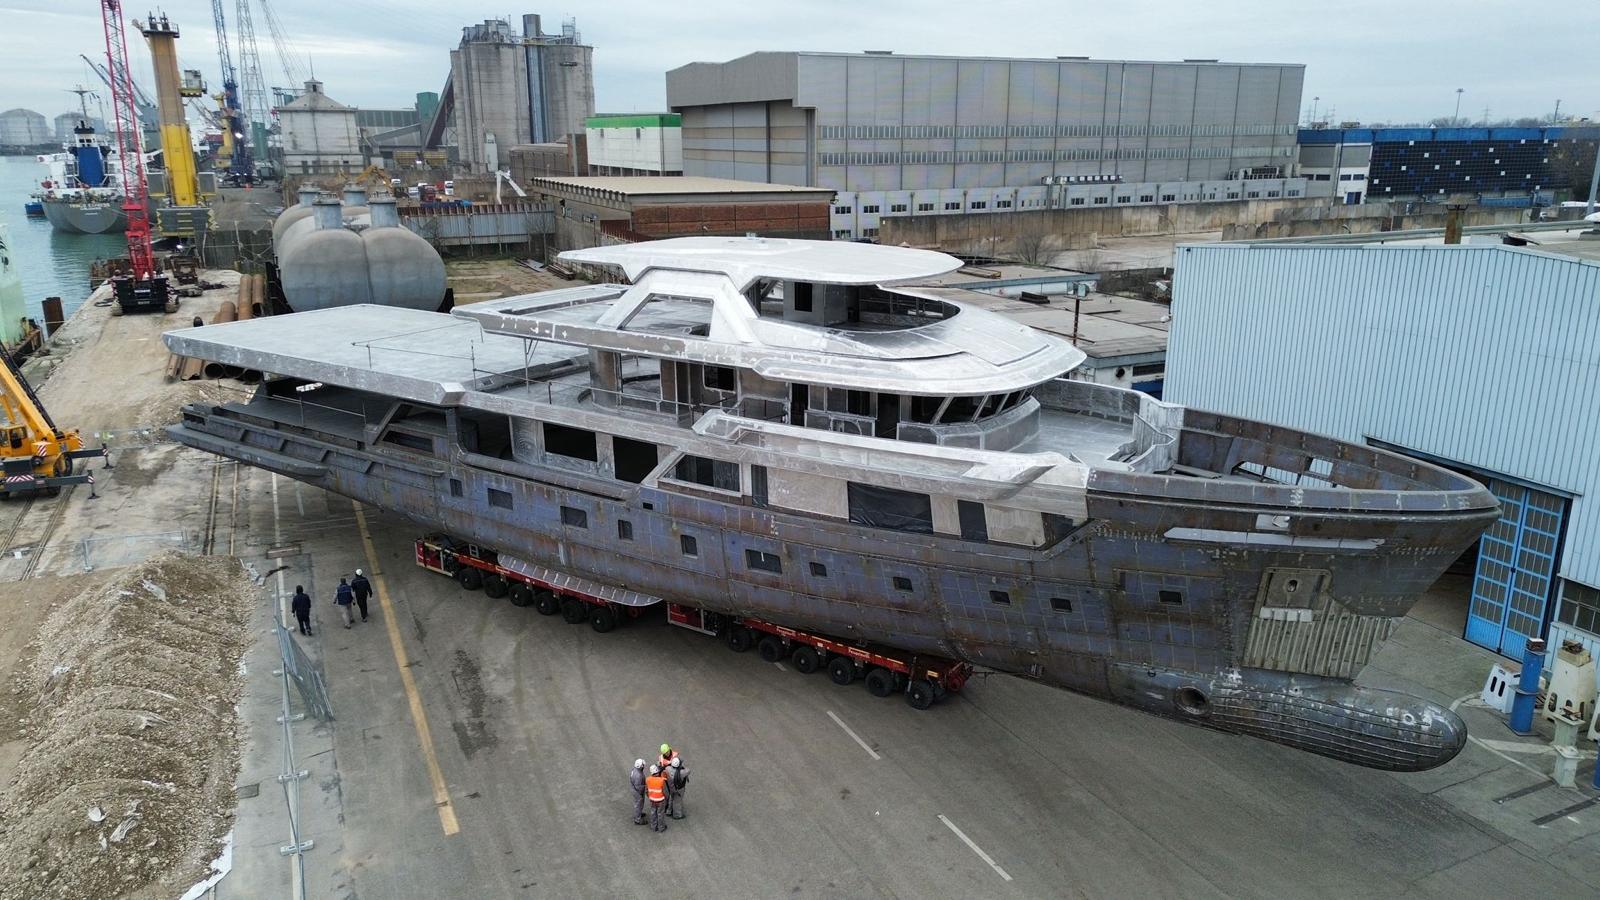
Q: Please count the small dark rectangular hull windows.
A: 11